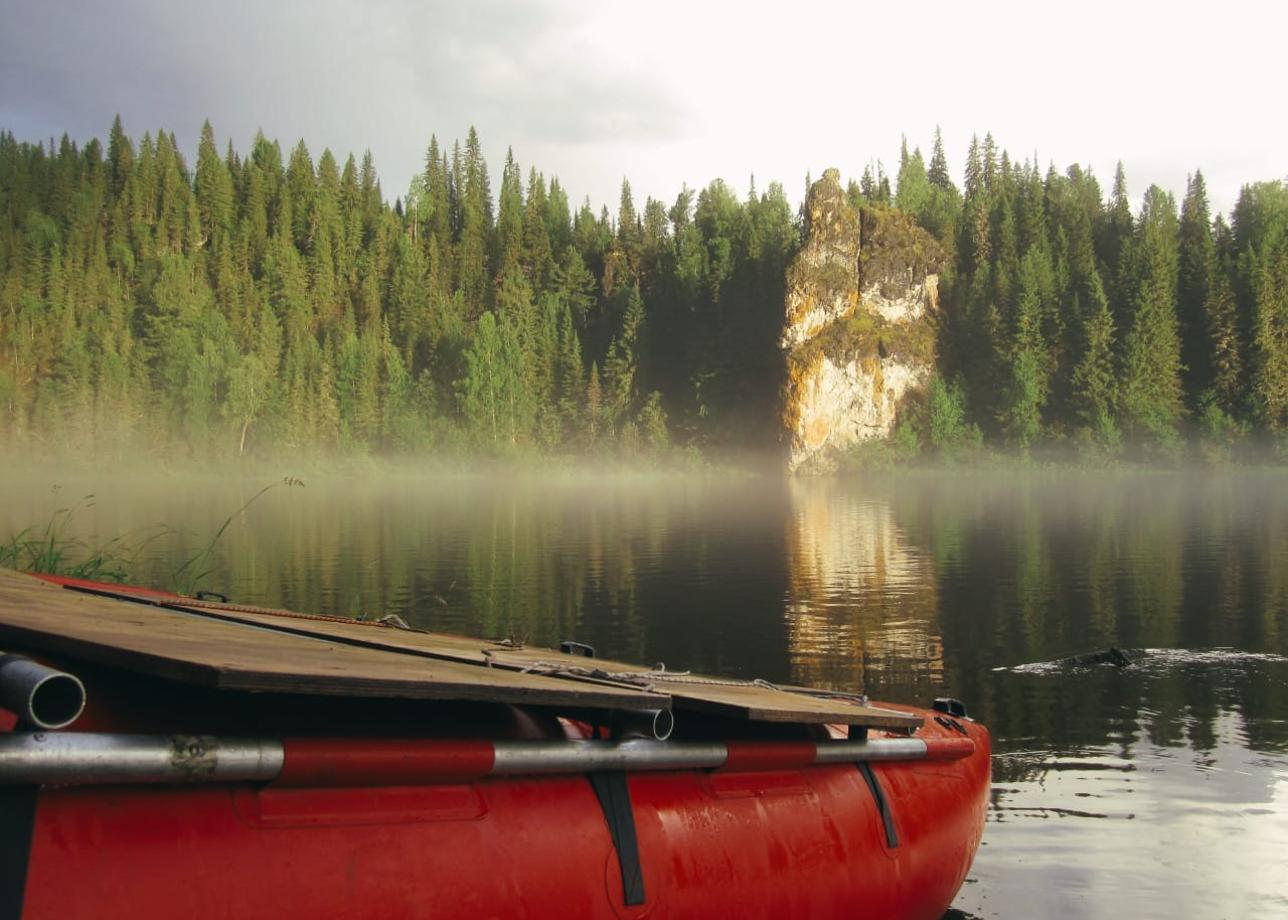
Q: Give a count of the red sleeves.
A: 3